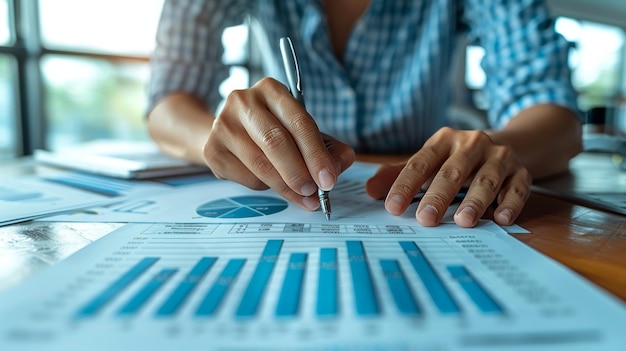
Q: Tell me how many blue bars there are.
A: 11